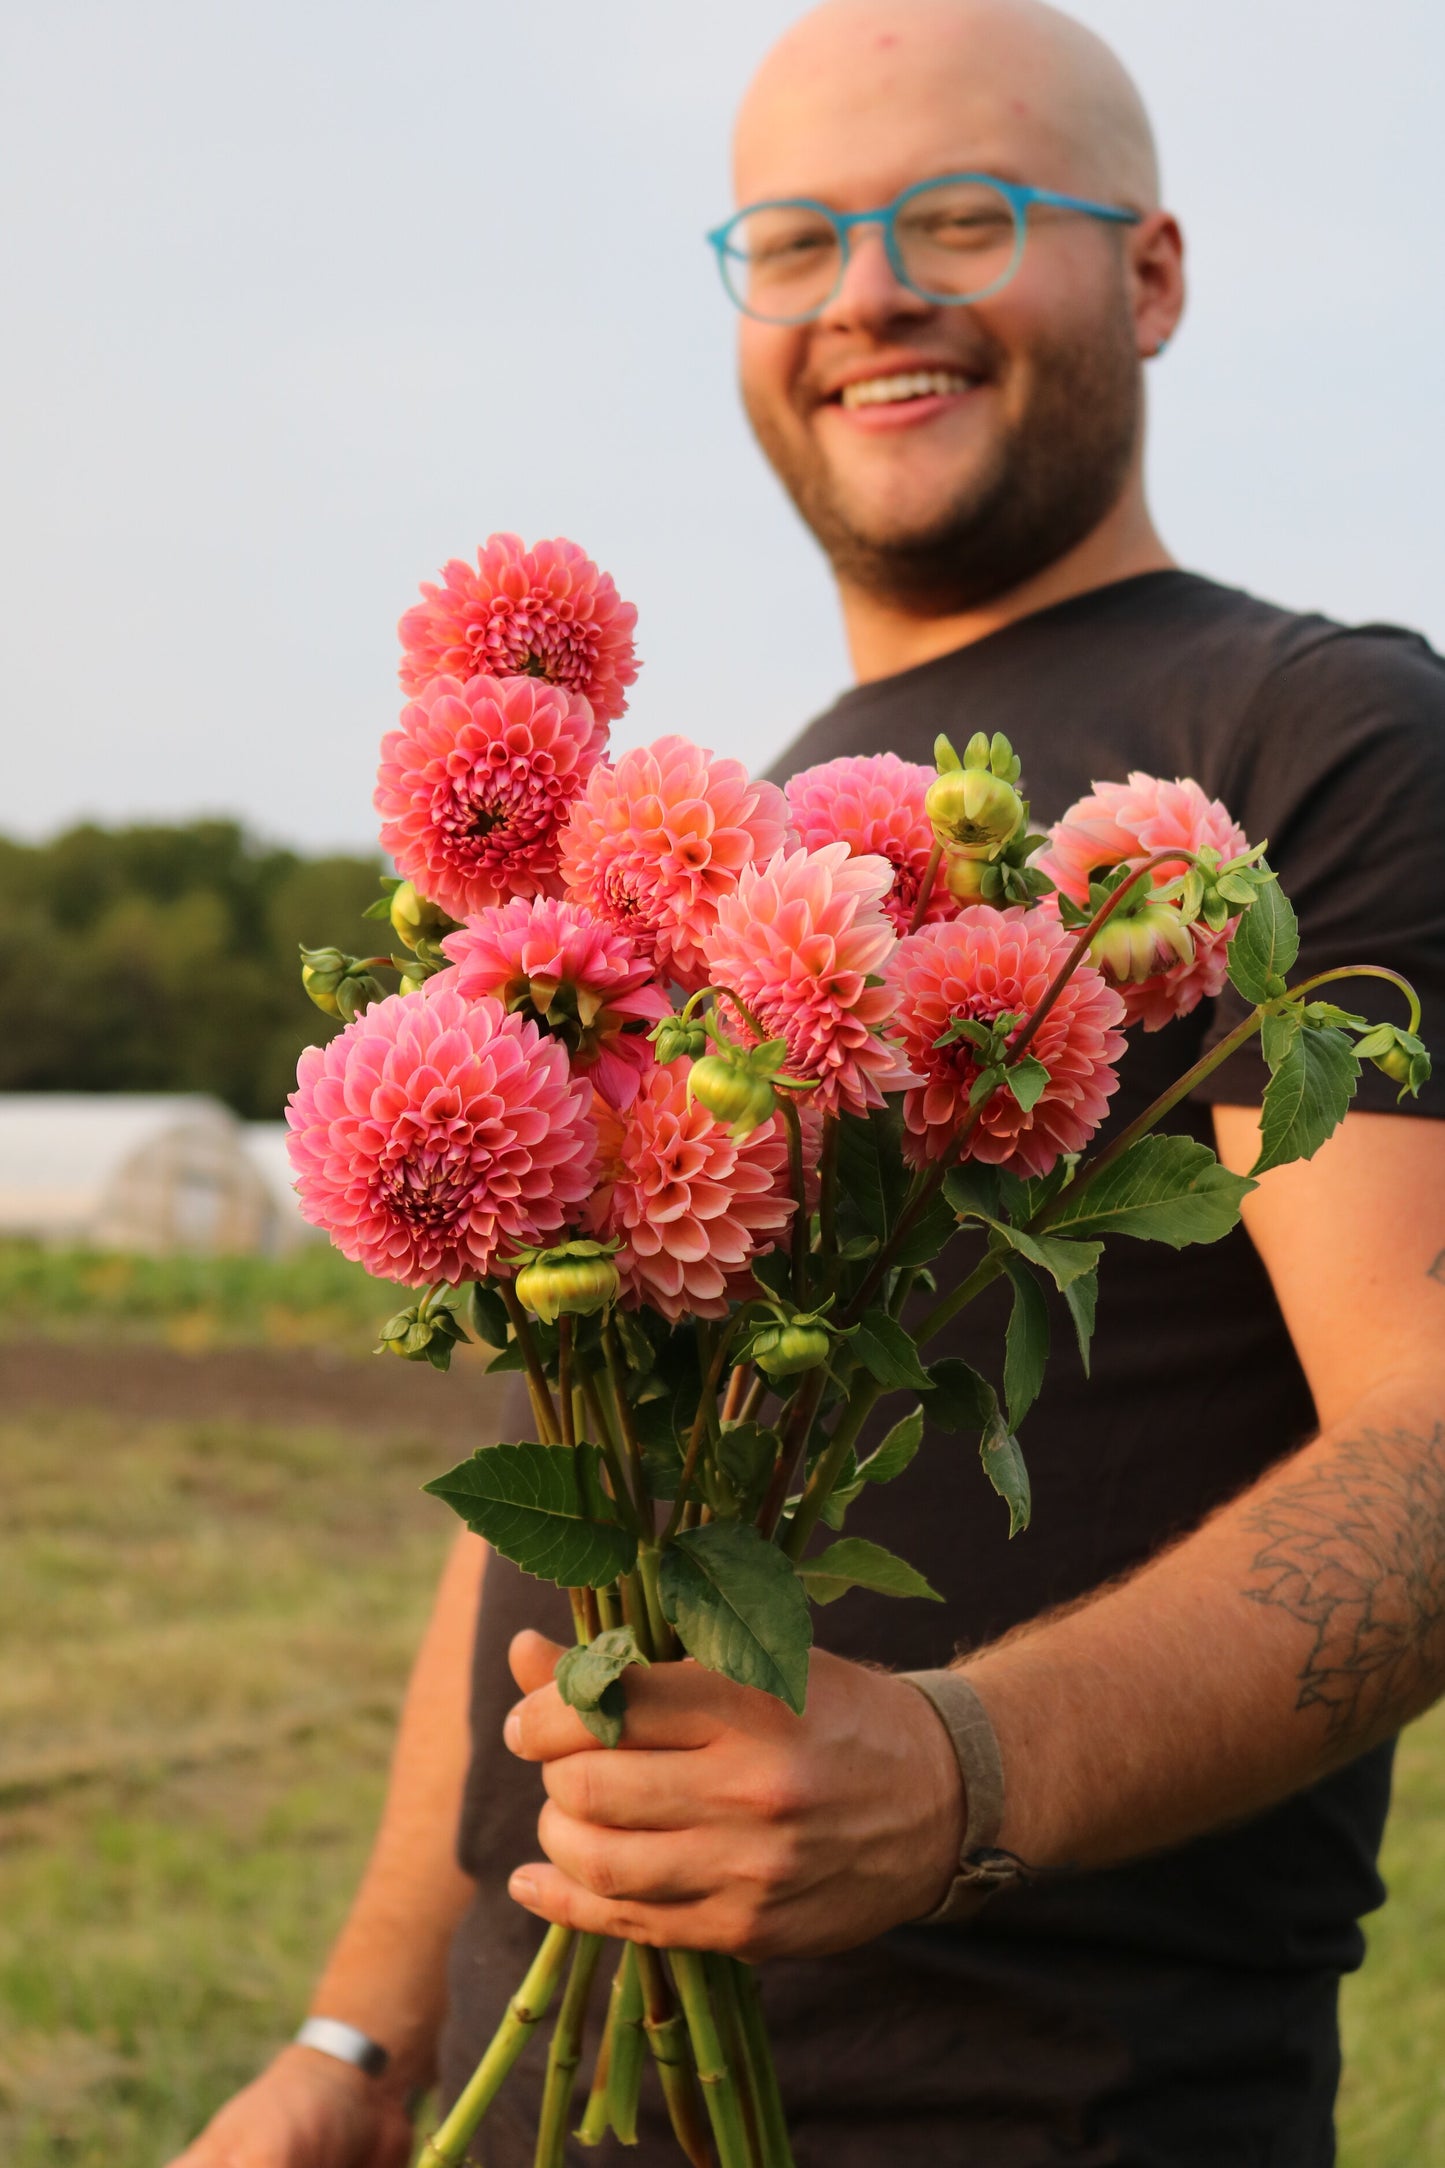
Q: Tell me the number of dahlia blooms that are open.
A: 10